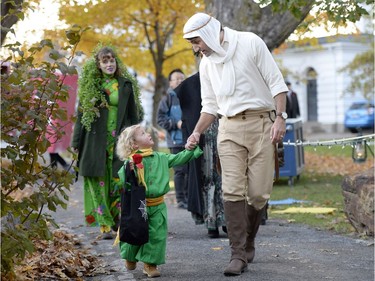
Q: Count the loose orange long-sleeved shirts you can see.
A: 0